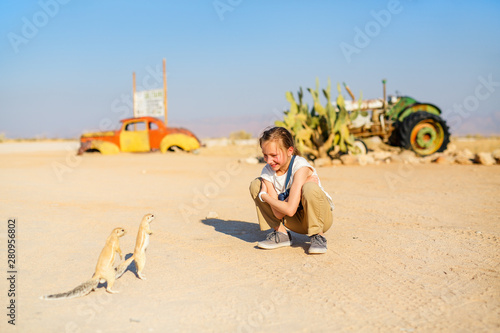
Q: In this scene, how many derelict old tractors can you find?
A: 1